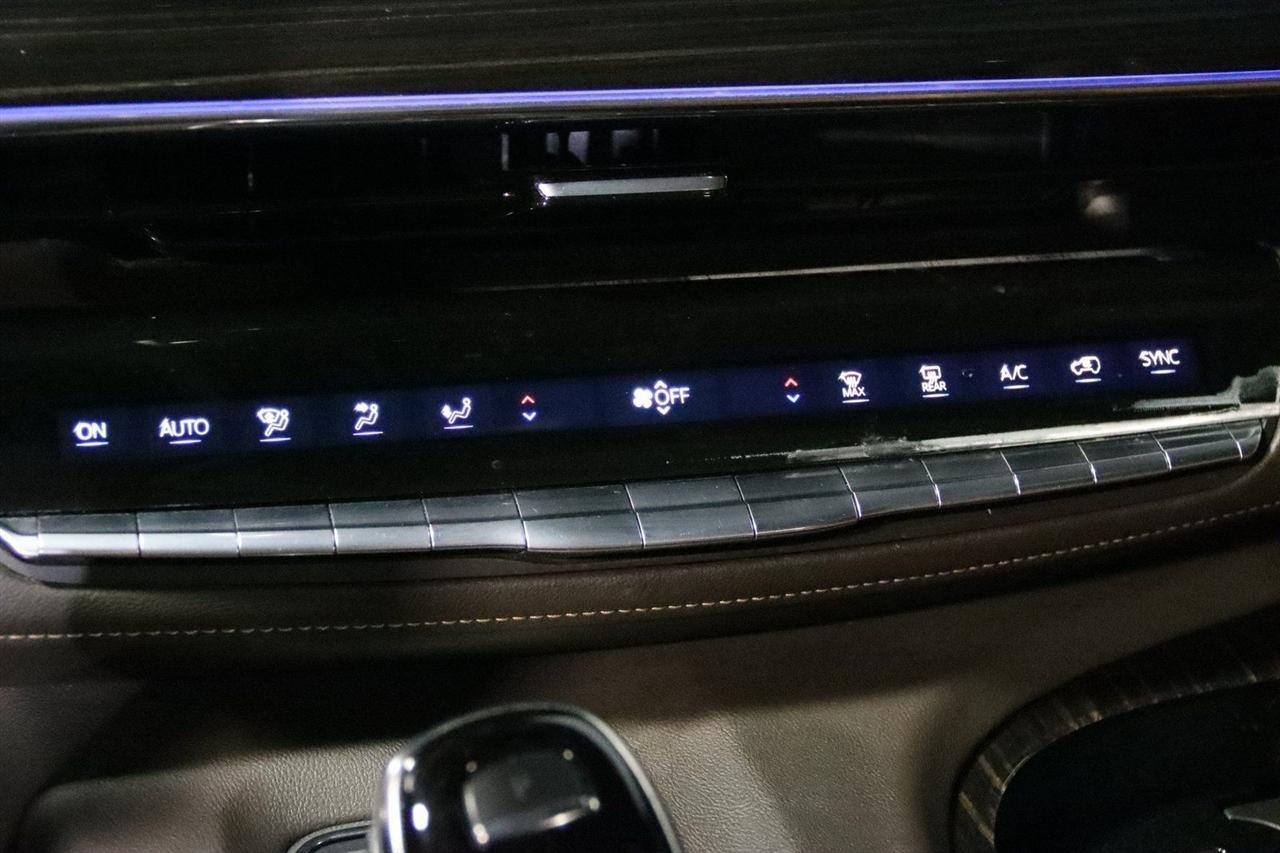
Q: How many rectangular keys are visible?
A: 13